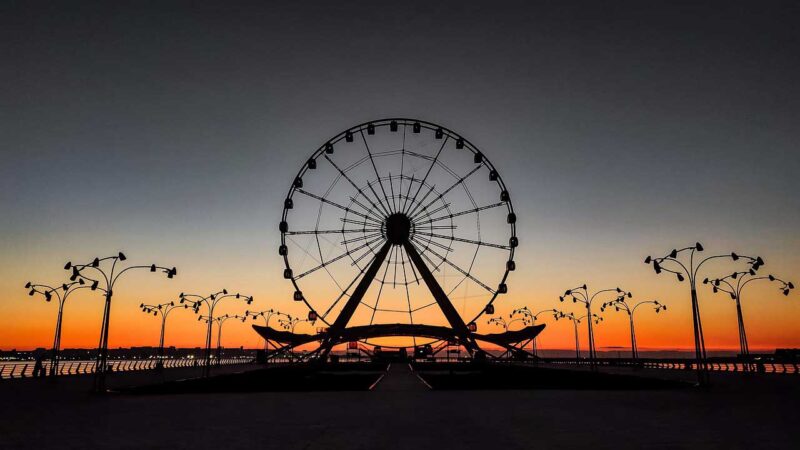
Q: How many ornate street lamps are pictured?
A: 14